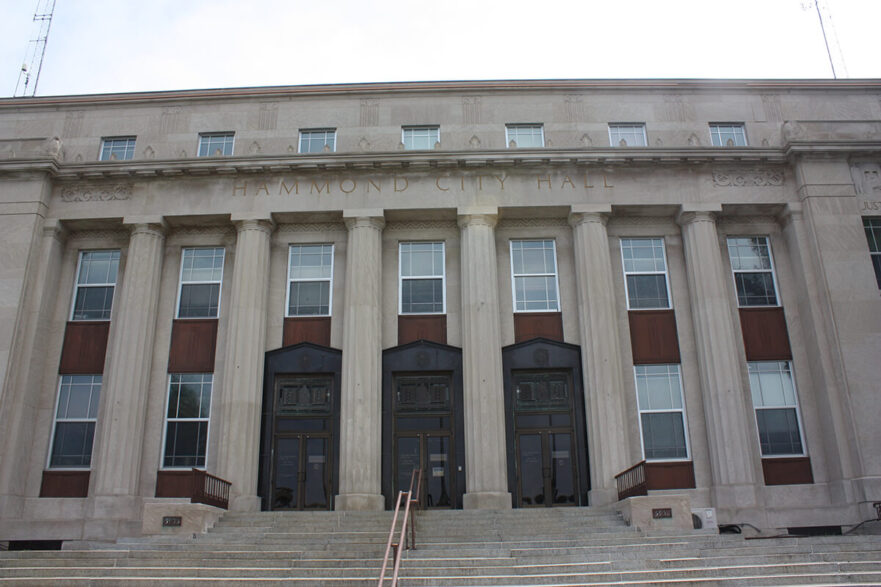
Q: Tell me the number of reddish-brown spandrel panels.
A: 11